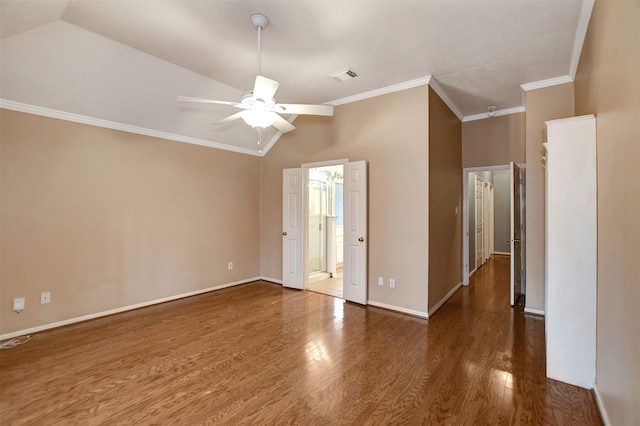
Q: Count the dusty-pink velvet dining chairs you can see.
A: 0